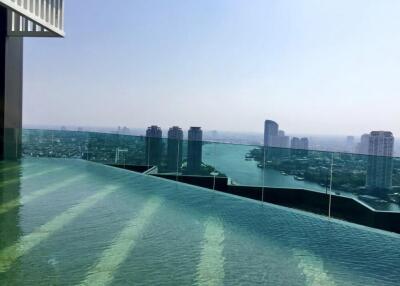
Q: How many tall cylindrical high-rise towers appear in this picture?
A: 3